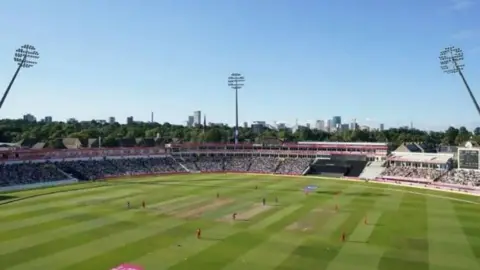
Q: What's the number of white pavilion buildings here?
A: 1